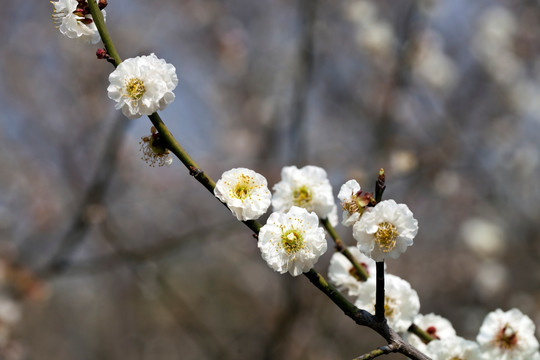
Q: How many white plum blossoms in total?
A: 12